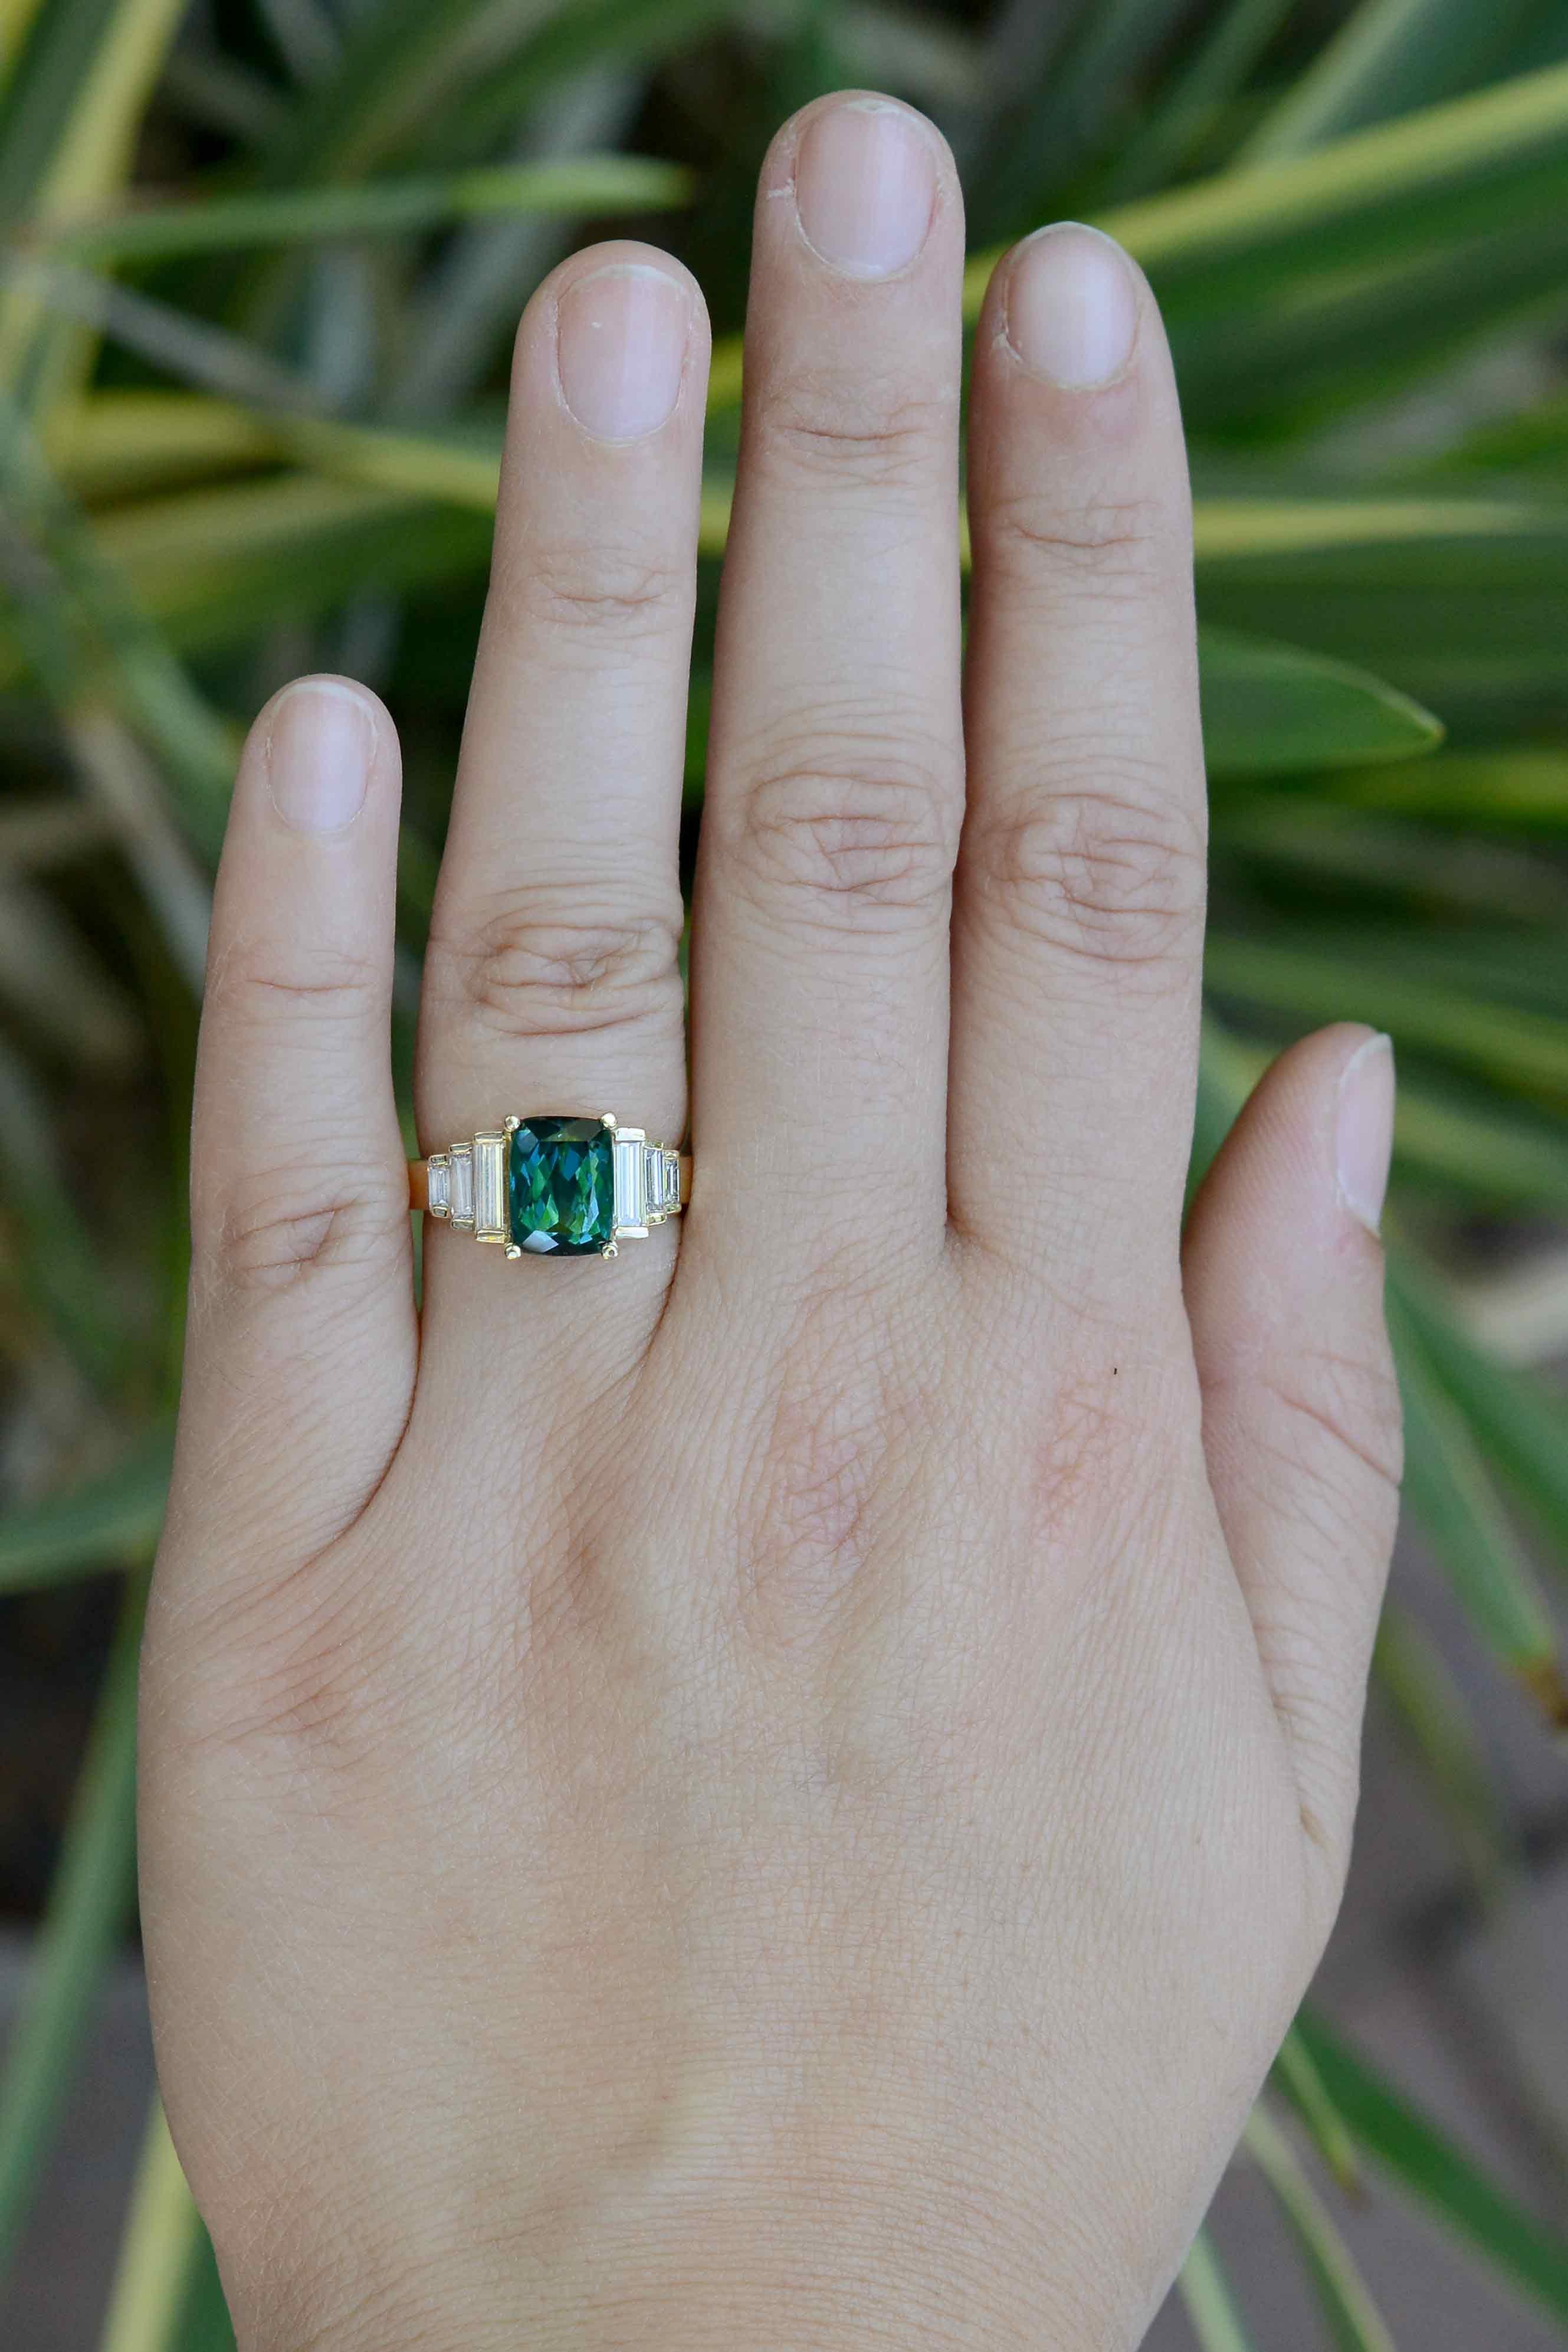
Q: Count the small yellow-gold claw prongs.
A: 4